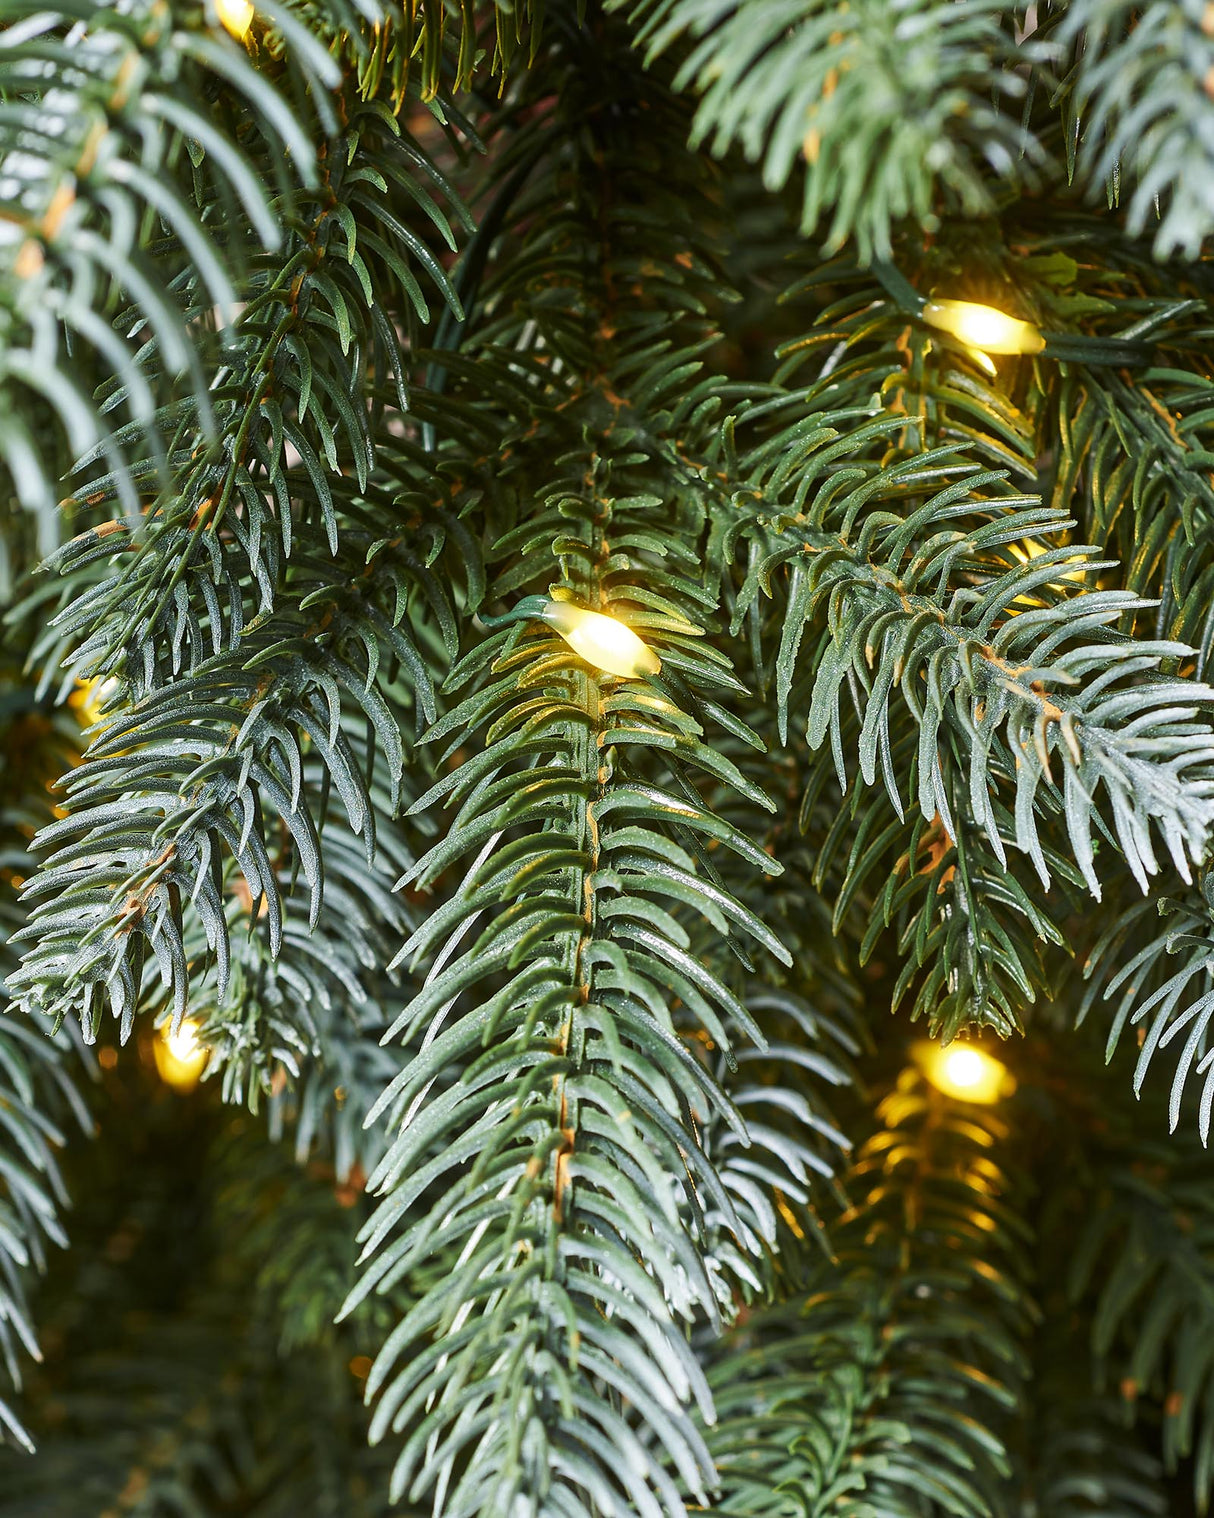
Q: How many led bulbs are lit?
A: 7